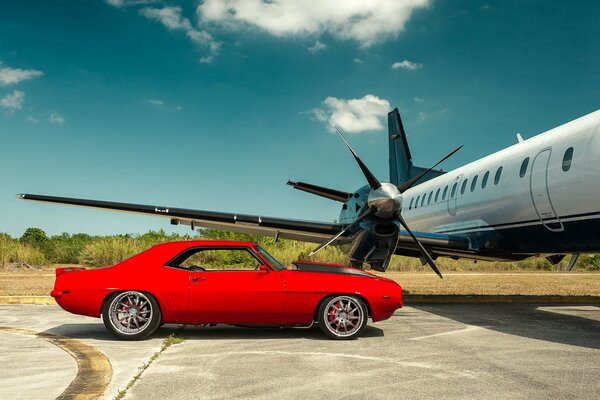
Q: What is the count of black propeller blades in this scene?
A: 4